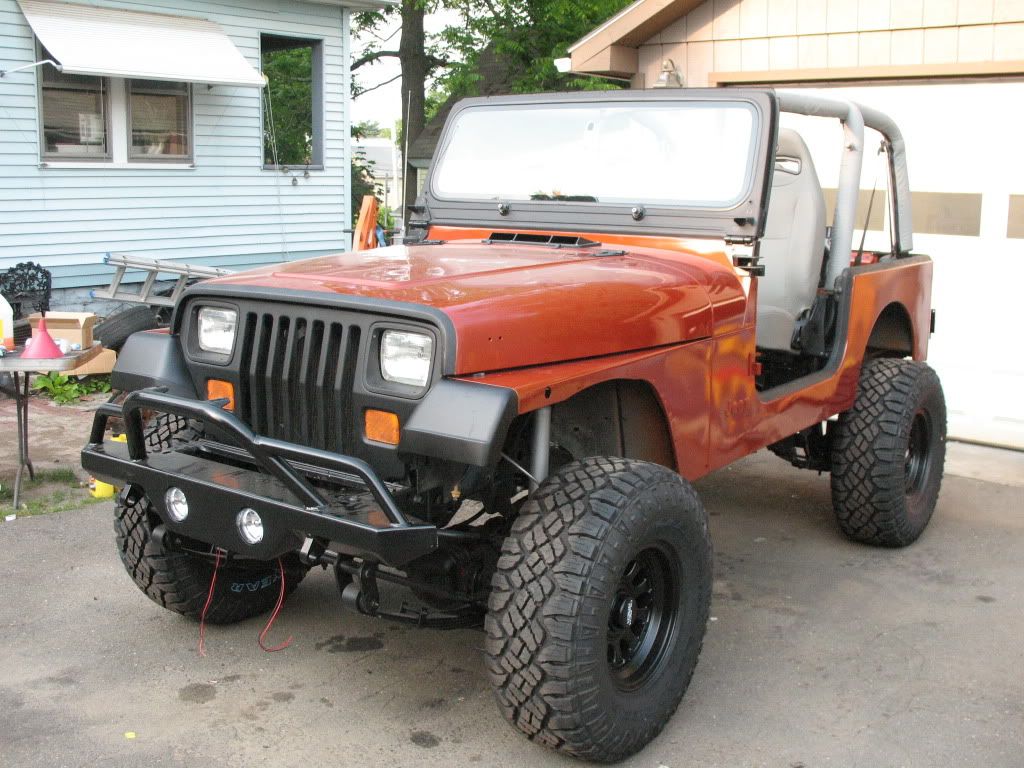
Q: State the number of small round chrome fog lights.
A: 2